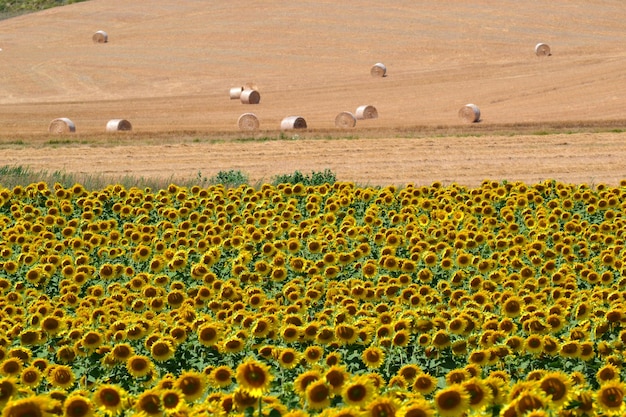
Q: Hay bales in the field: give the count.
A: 12